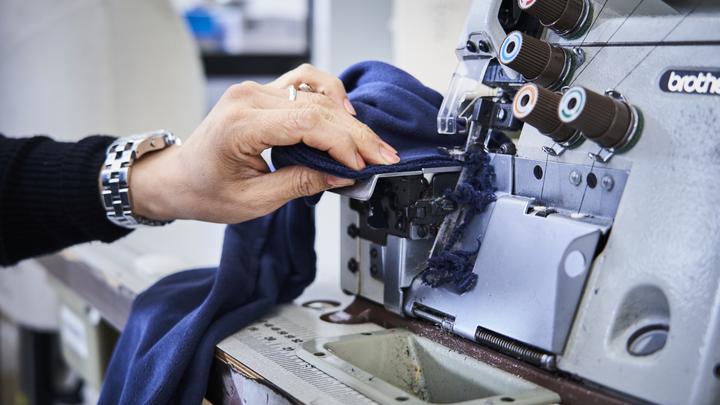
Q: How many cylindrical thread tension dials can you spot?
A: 4